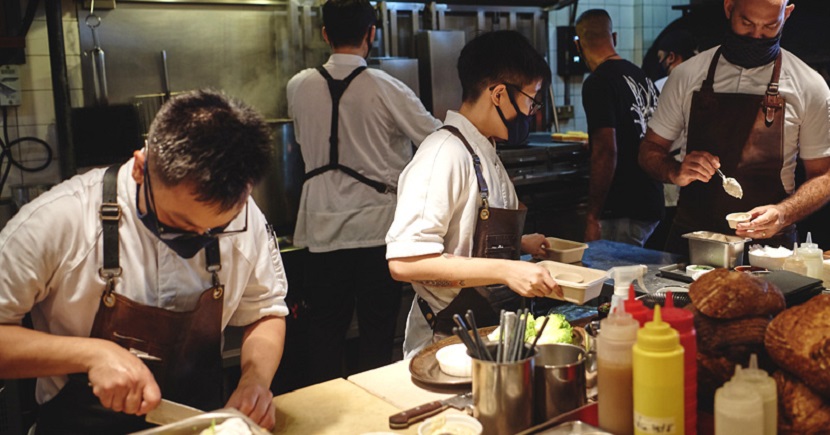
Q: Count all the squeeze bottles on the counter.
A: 8